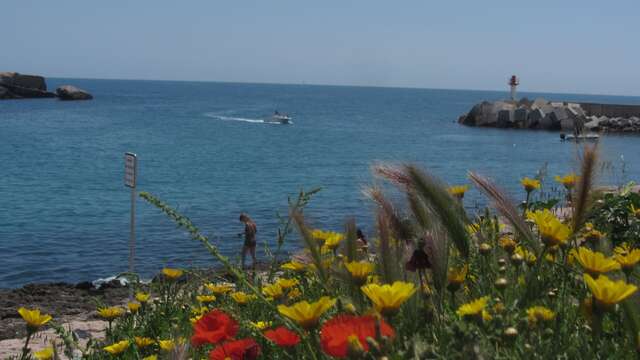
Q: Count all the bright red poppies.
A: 4